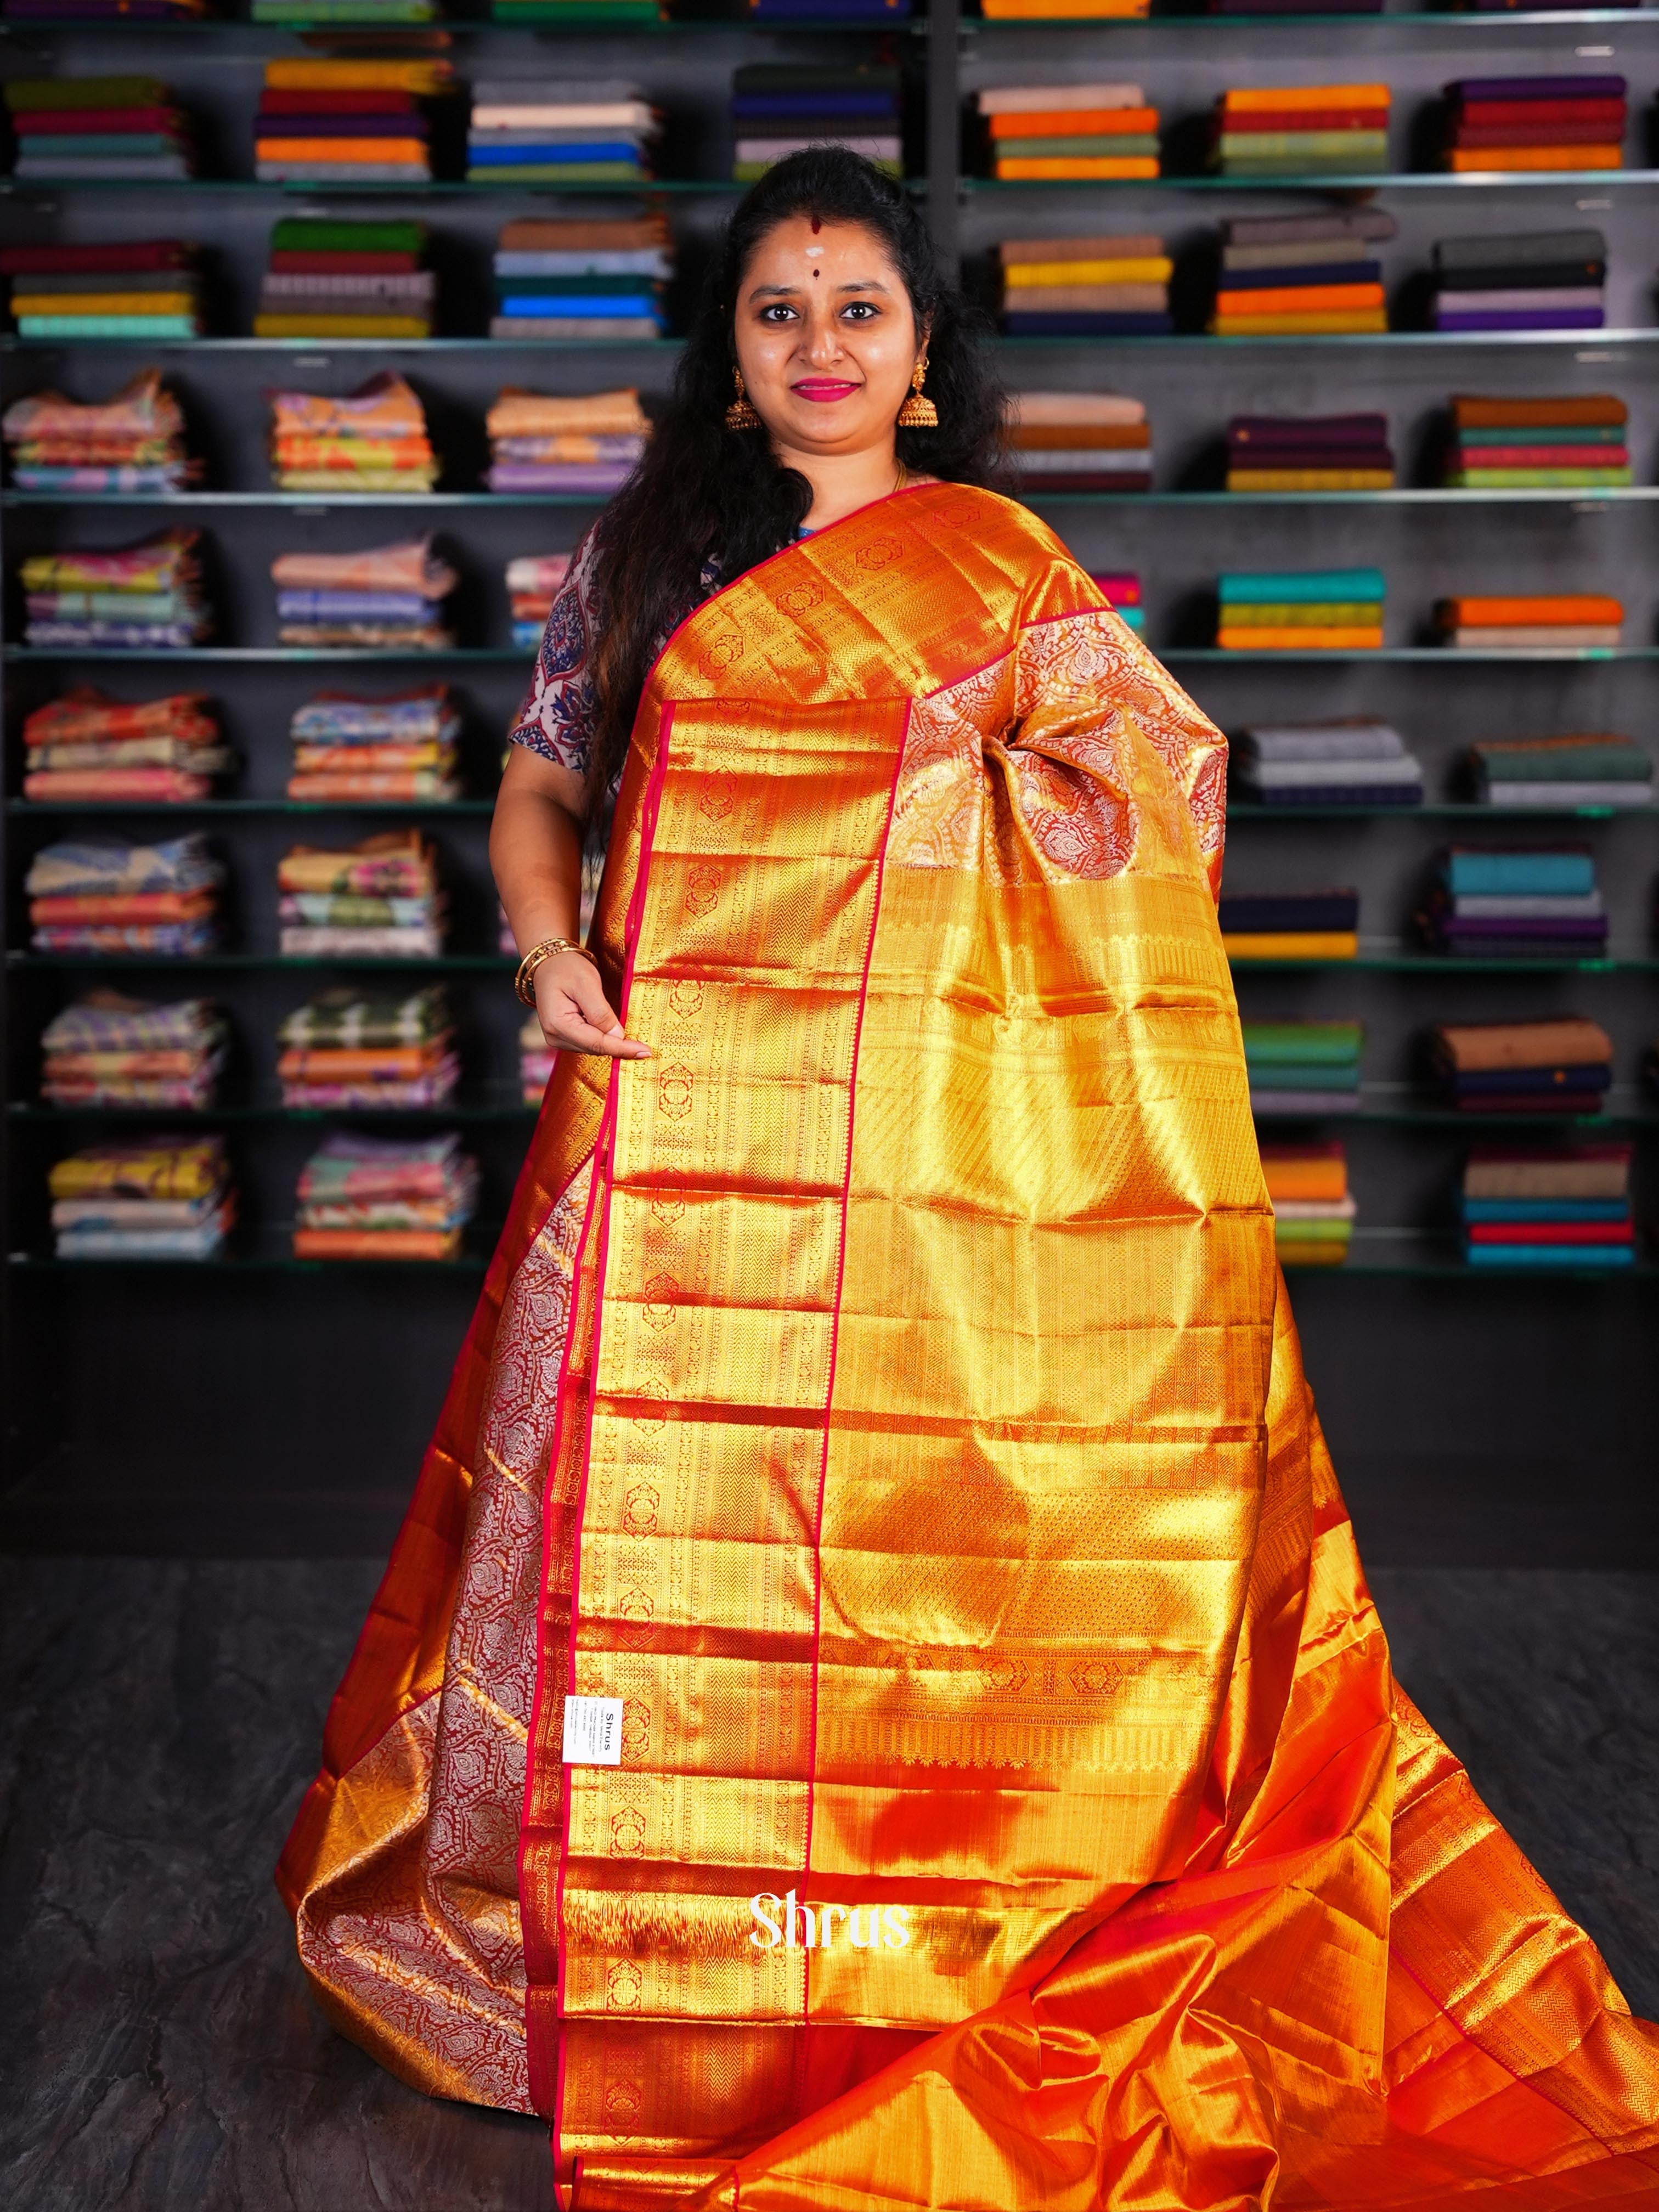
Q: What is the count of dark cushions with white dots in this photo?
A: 0